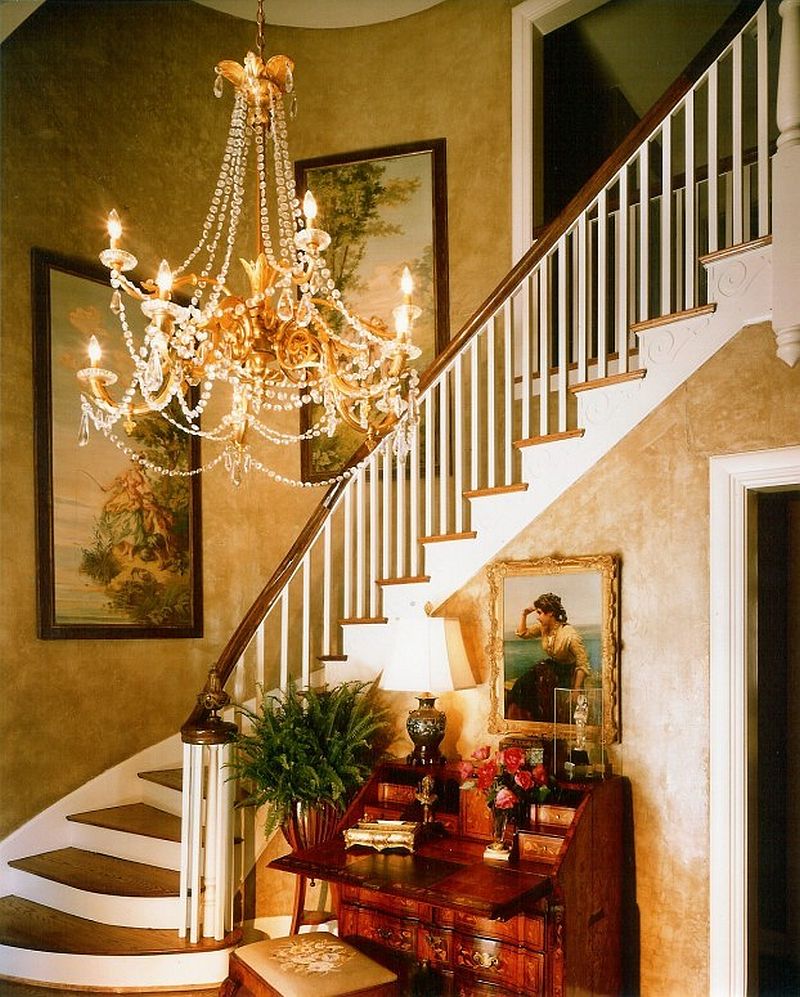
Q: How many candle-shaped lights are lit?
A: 6